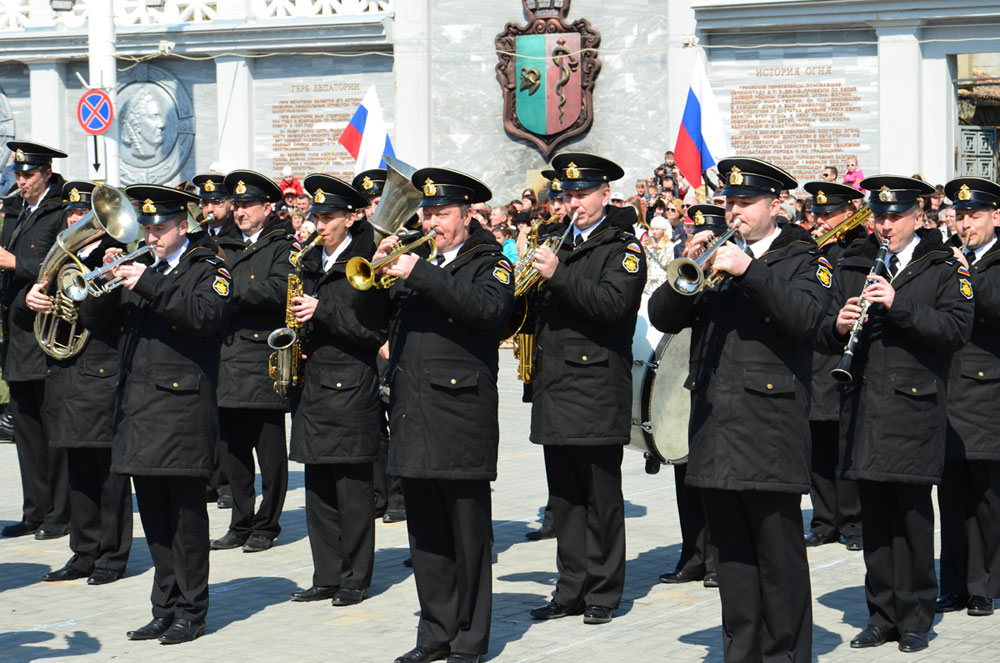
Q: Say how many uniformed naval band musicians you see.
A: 15